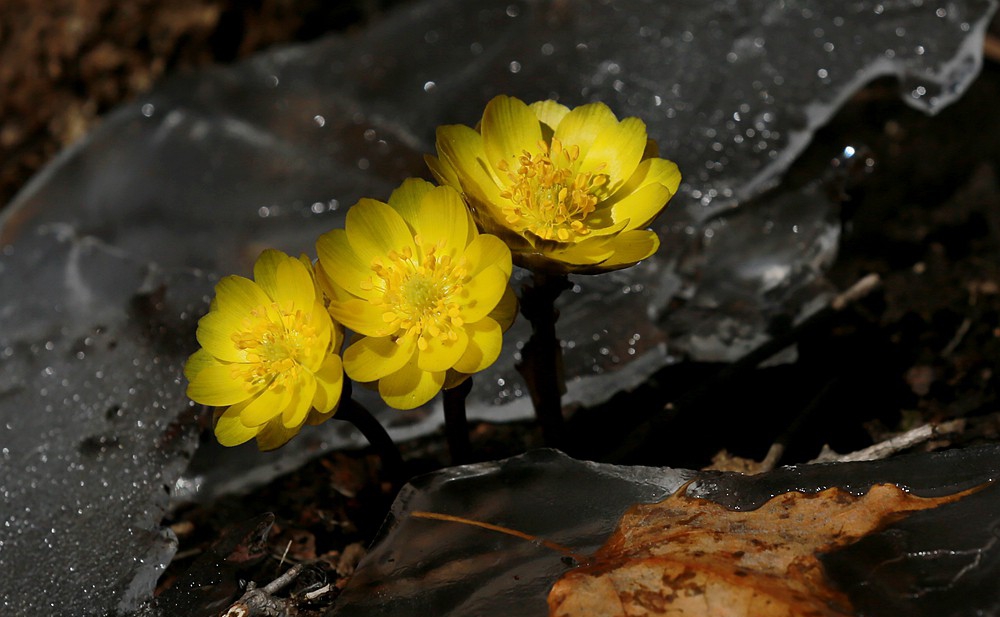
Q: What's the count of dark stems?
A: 3